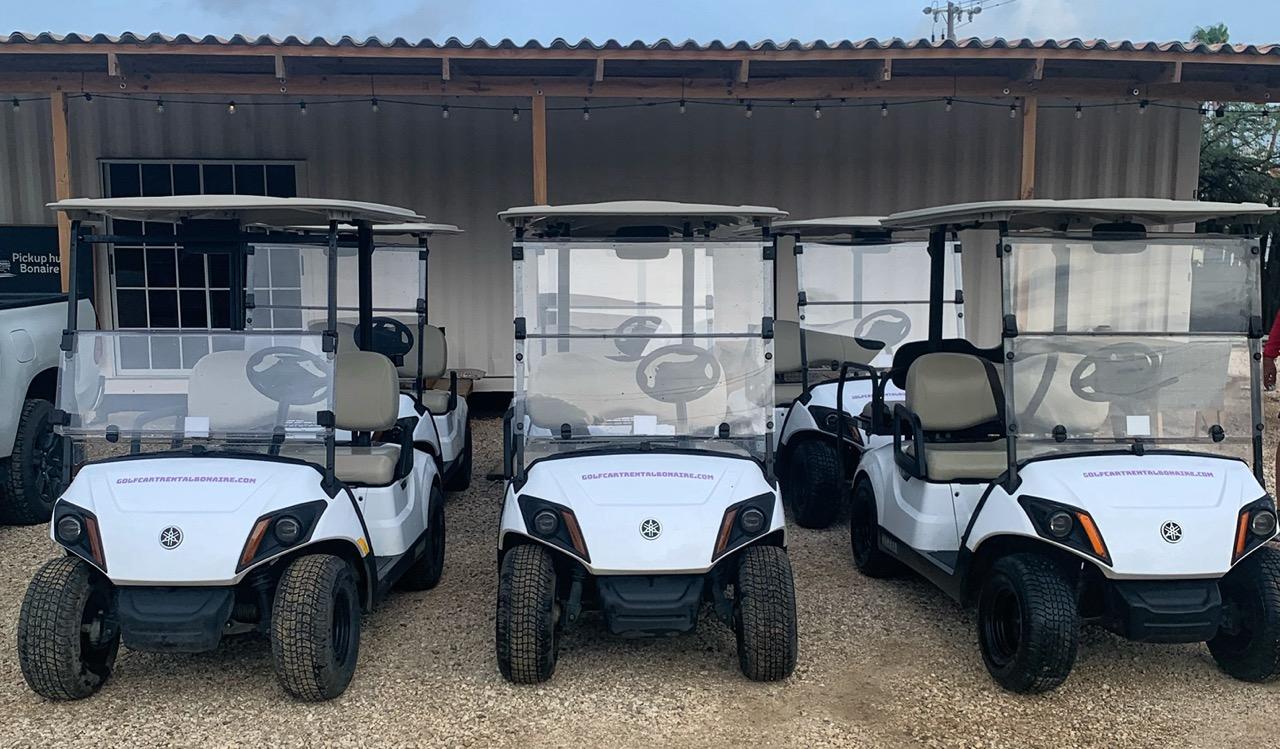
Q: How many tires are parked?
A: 11